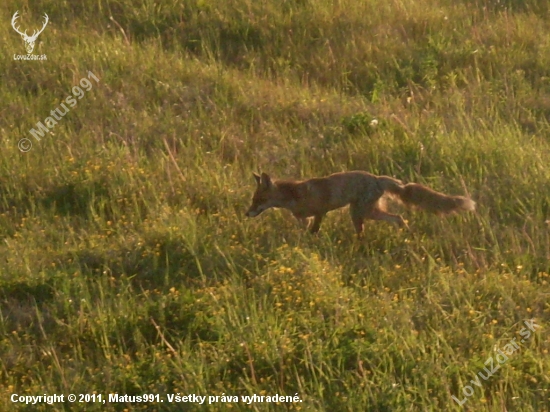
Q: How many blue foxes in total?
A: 0